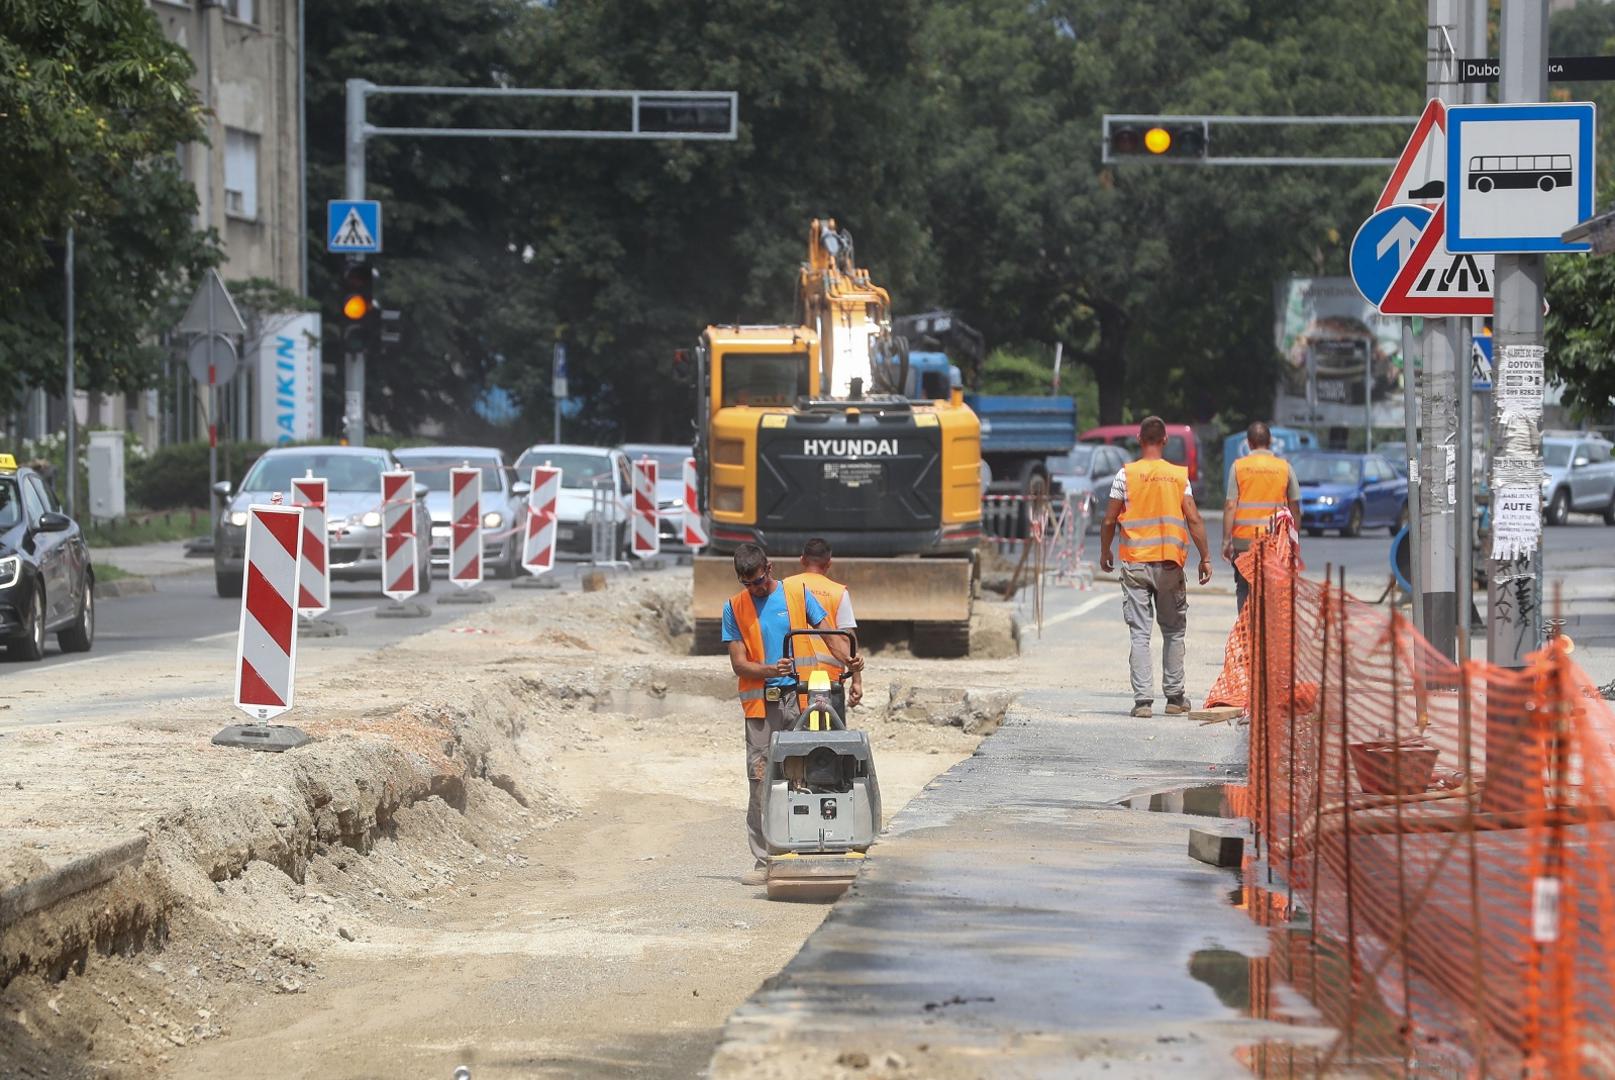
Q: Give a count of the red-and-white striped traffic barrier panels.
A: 7